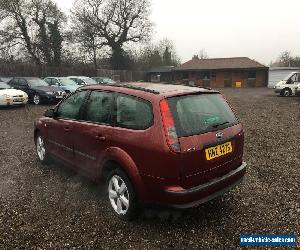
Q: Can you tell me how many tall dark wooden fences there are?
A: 1